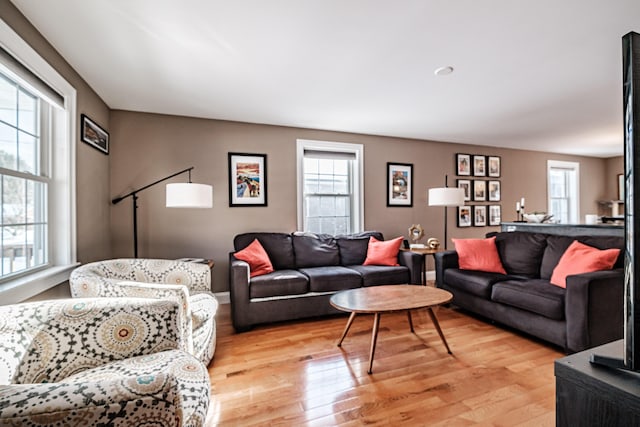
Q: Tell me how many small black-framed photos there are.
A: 9